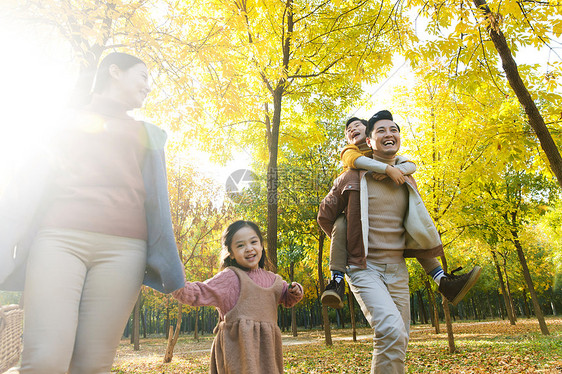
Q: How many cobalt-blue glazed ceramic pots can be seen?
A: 0